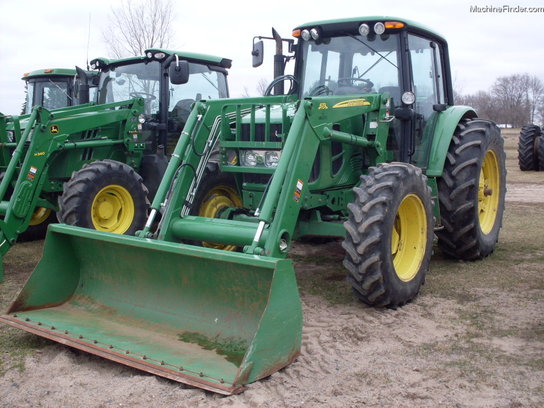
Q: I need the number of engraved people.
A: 0